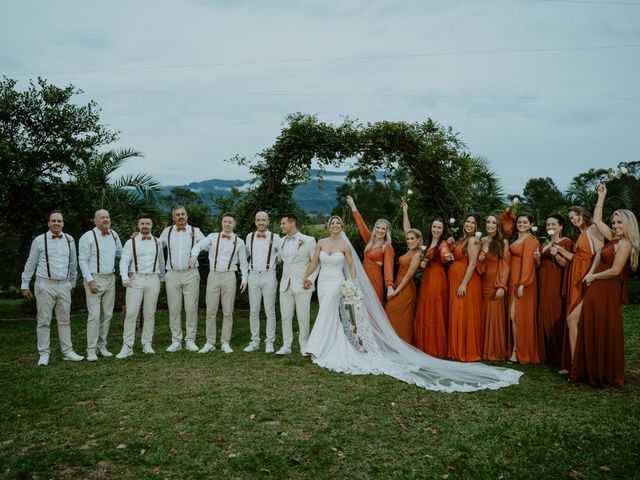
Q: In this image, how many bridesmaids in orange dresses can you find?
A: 9